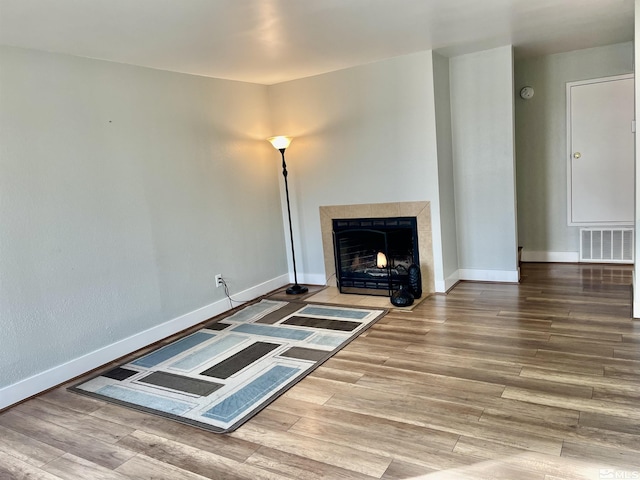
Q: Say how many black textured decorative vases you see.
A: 2